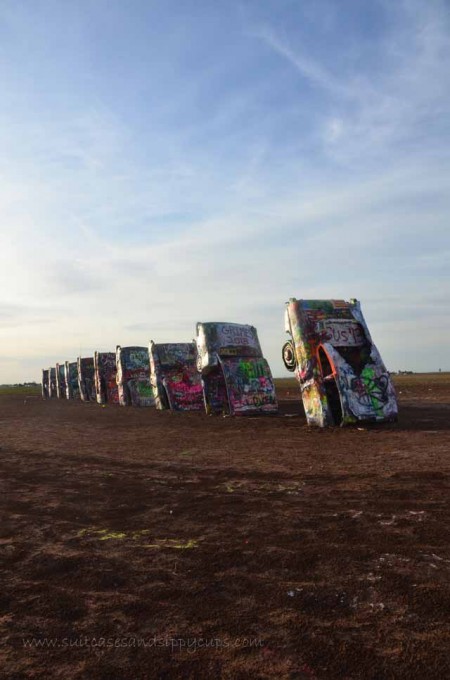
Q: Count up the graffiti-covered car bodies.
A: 10